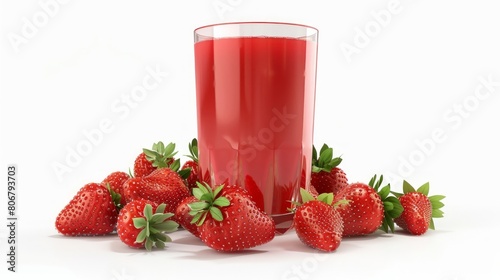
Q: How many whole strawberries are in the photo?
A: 12